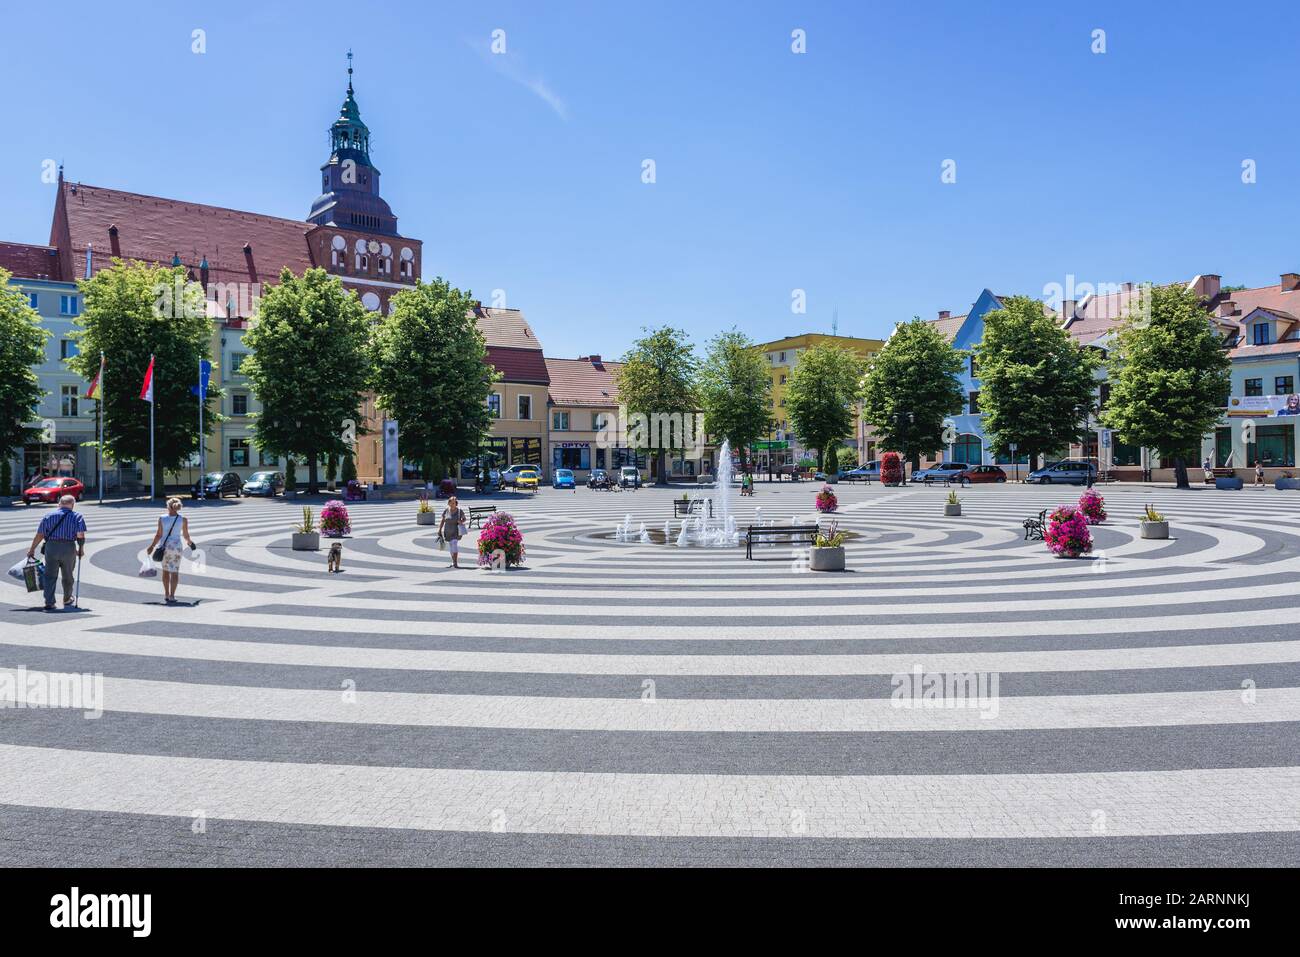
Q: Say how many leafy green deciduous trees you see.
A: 10